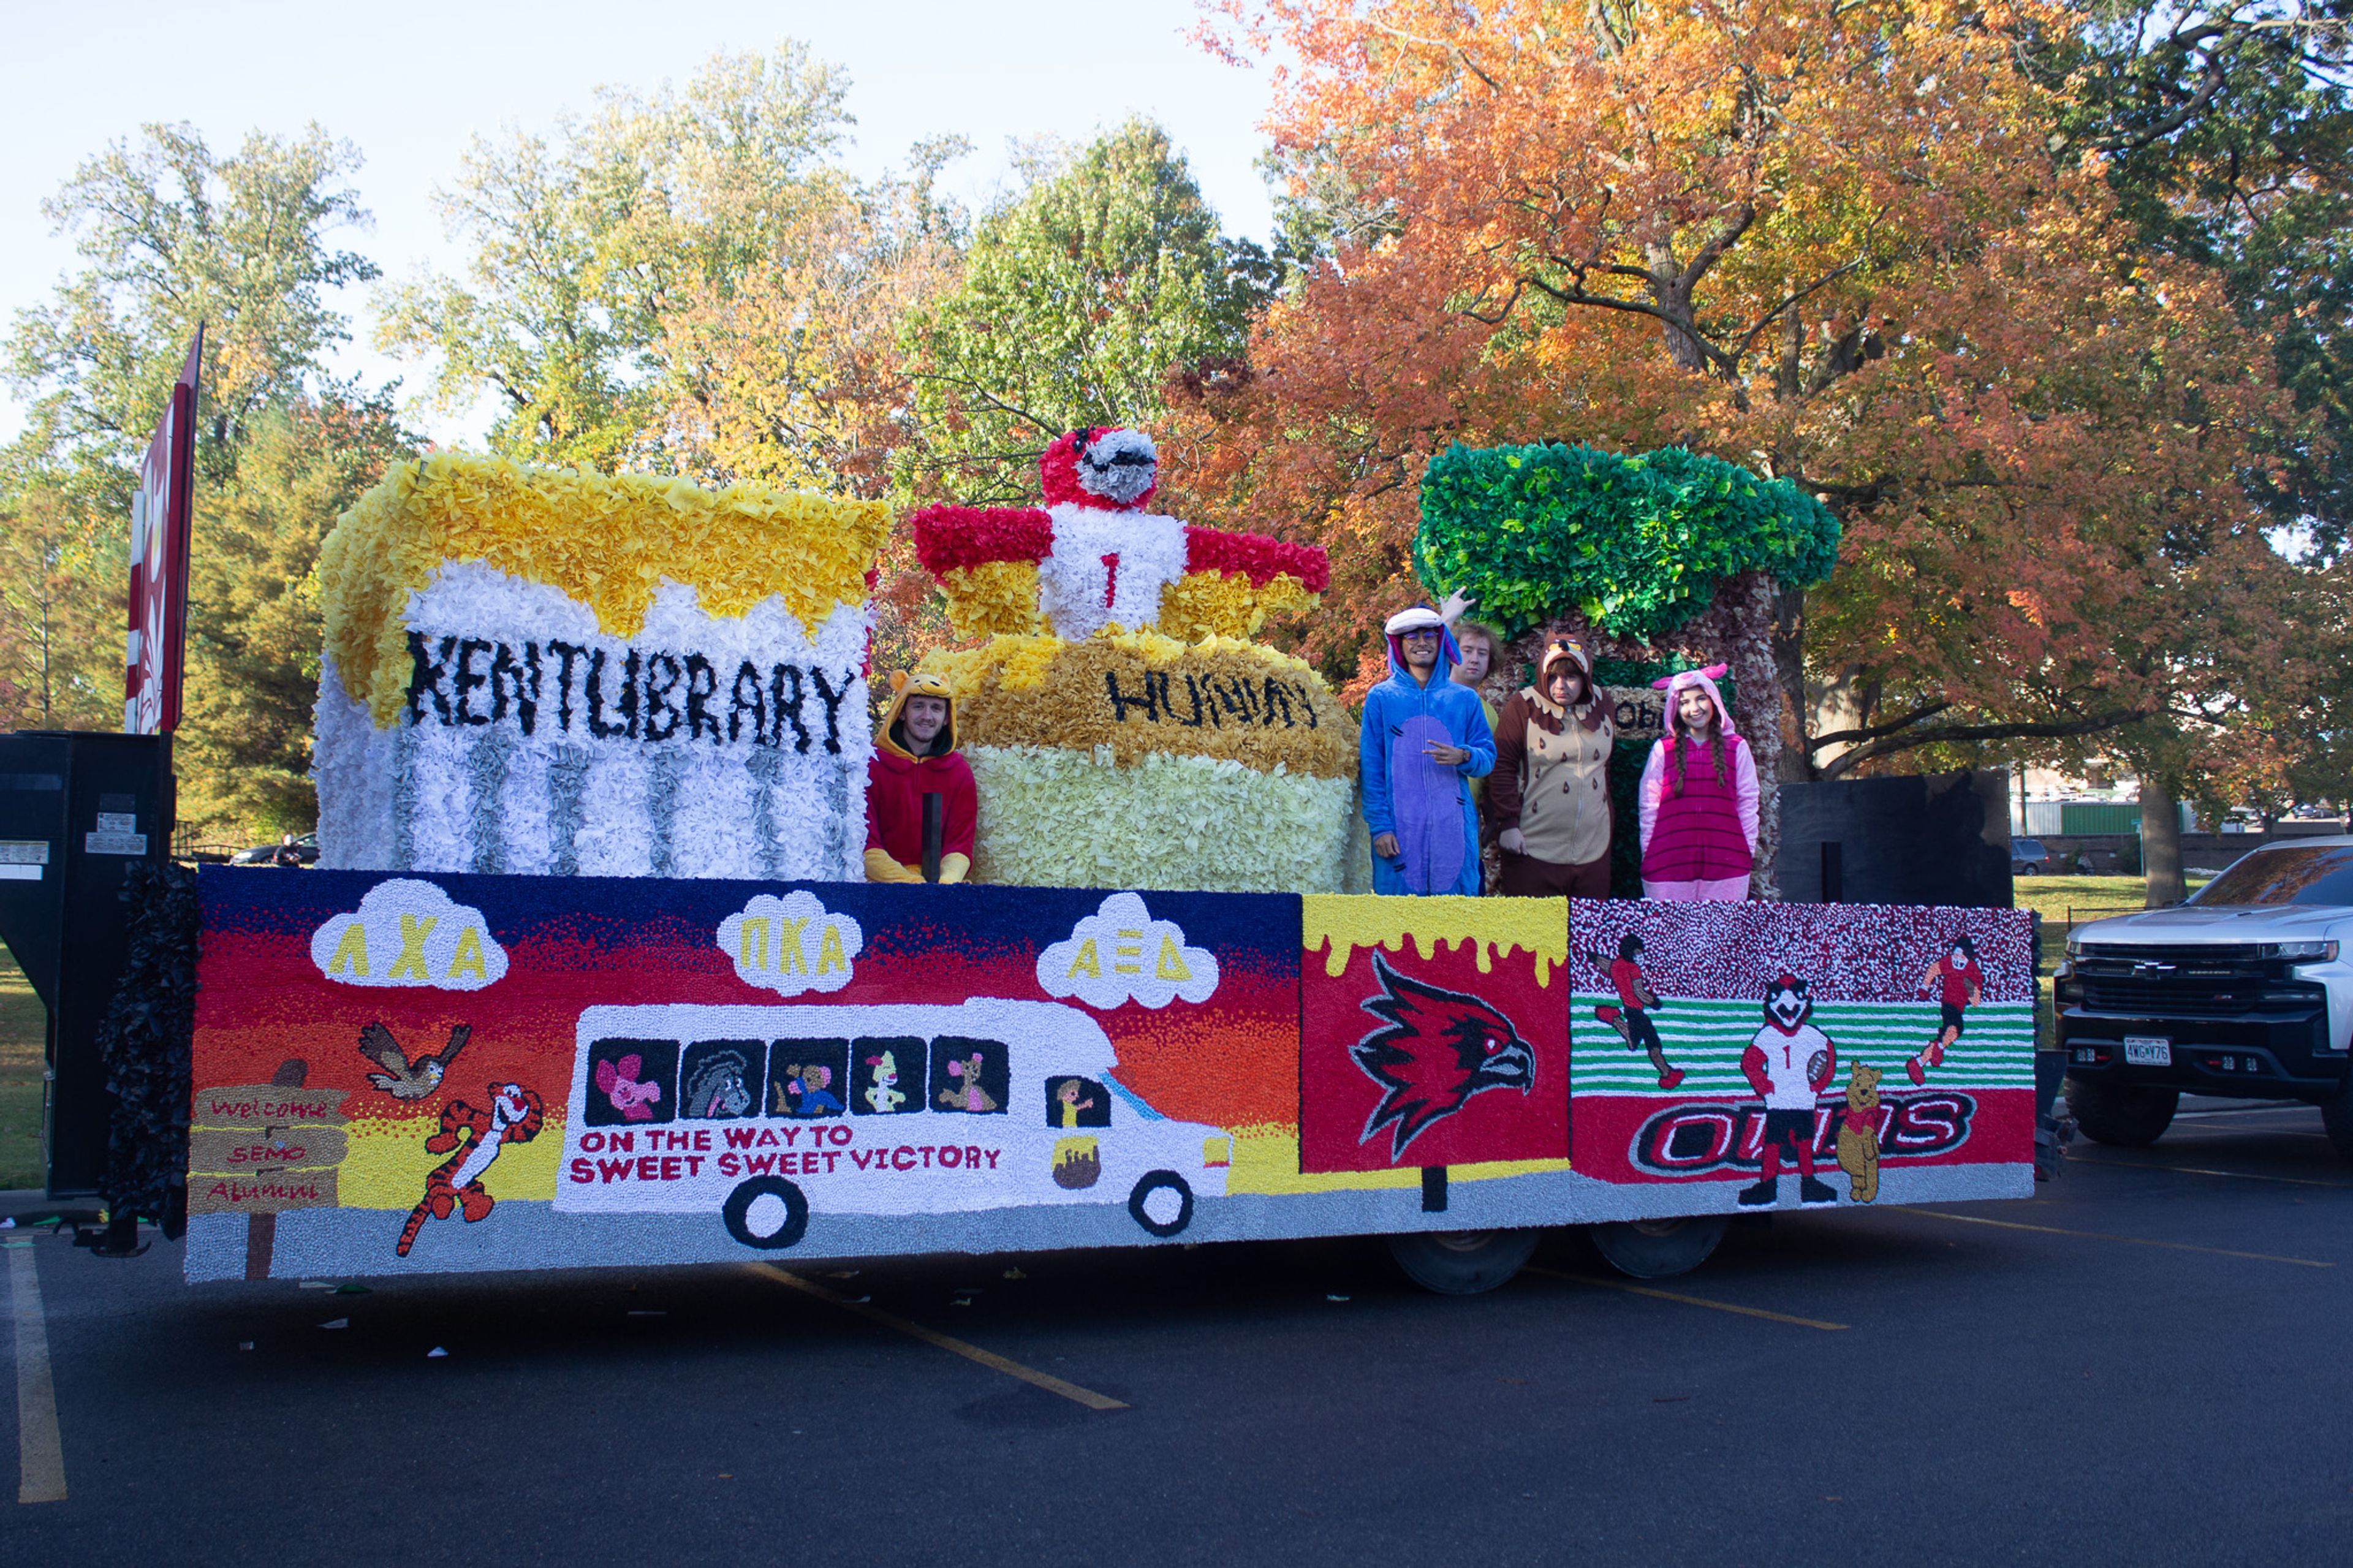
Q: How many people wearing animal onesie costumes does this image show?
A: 4